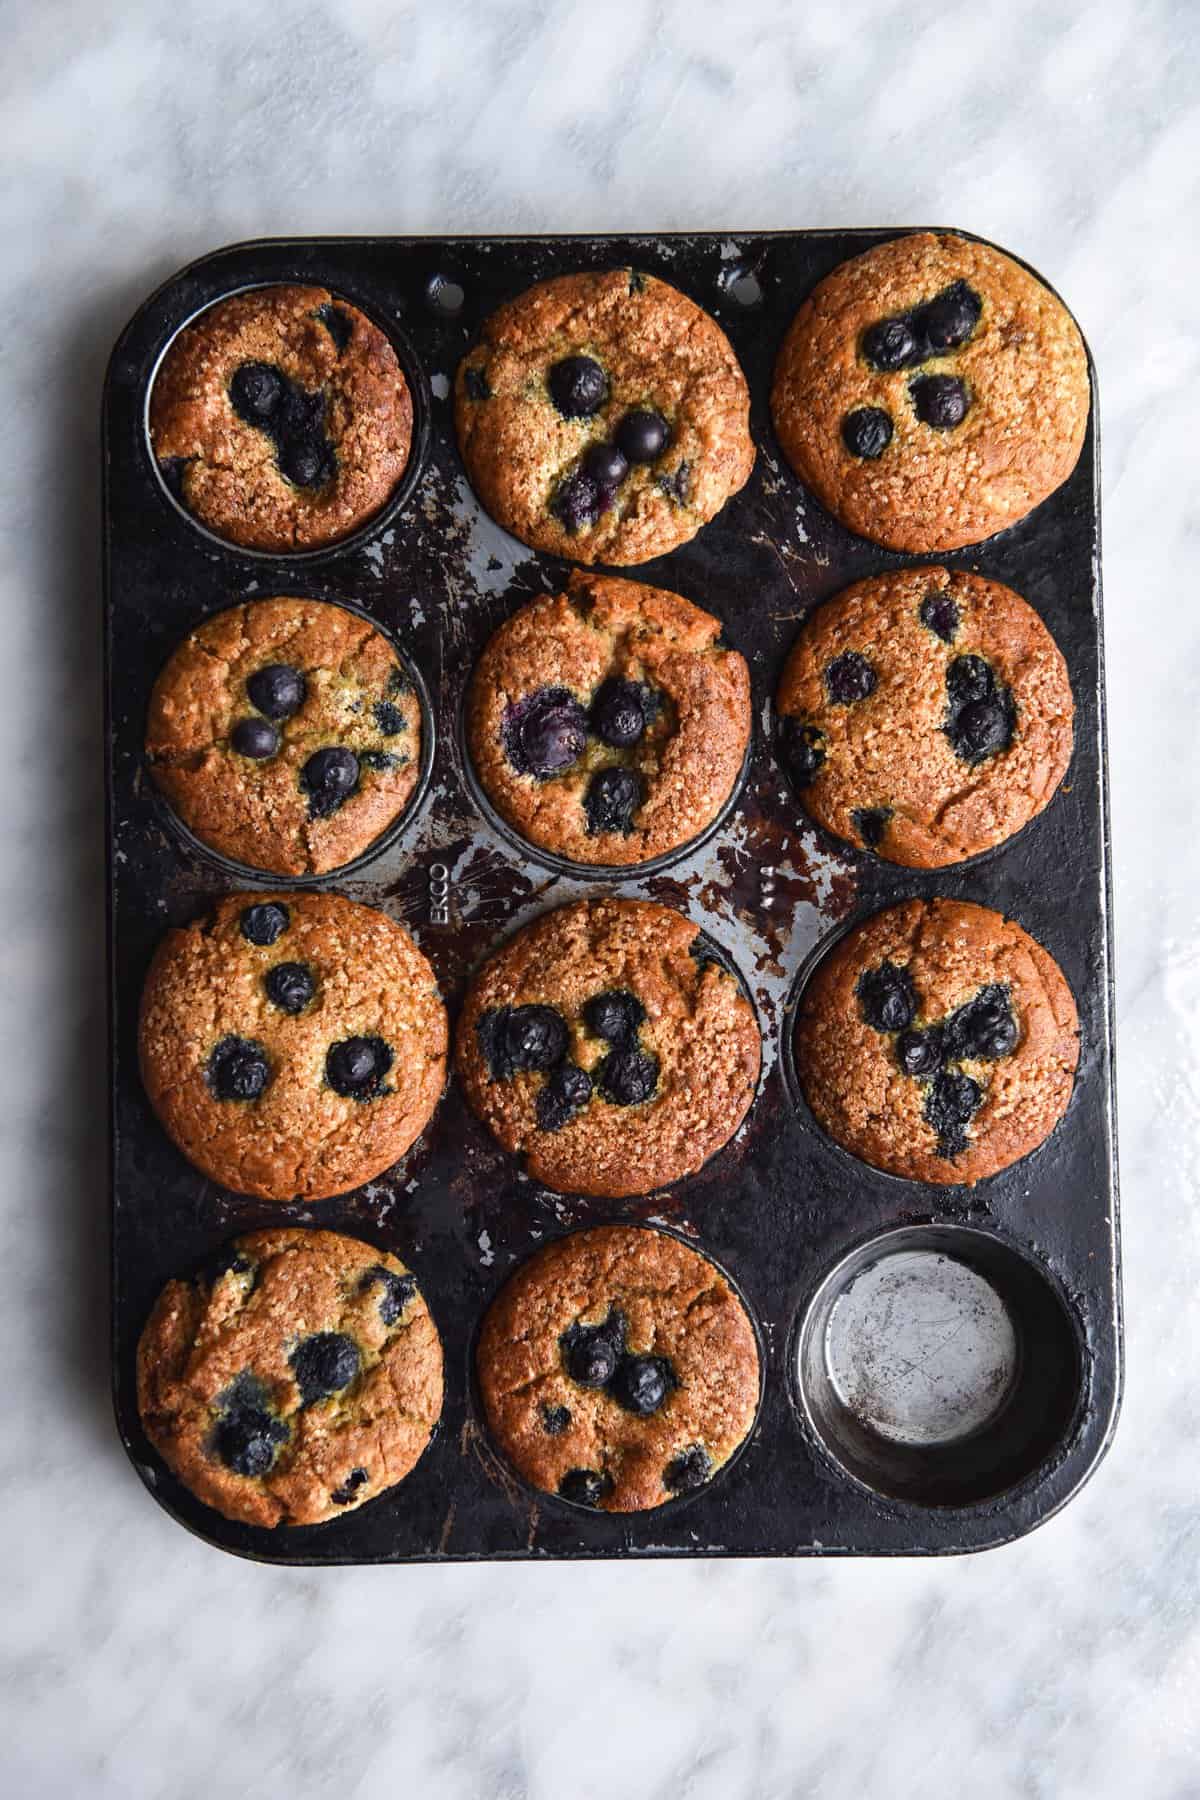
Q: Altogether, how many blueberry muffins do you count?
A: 11